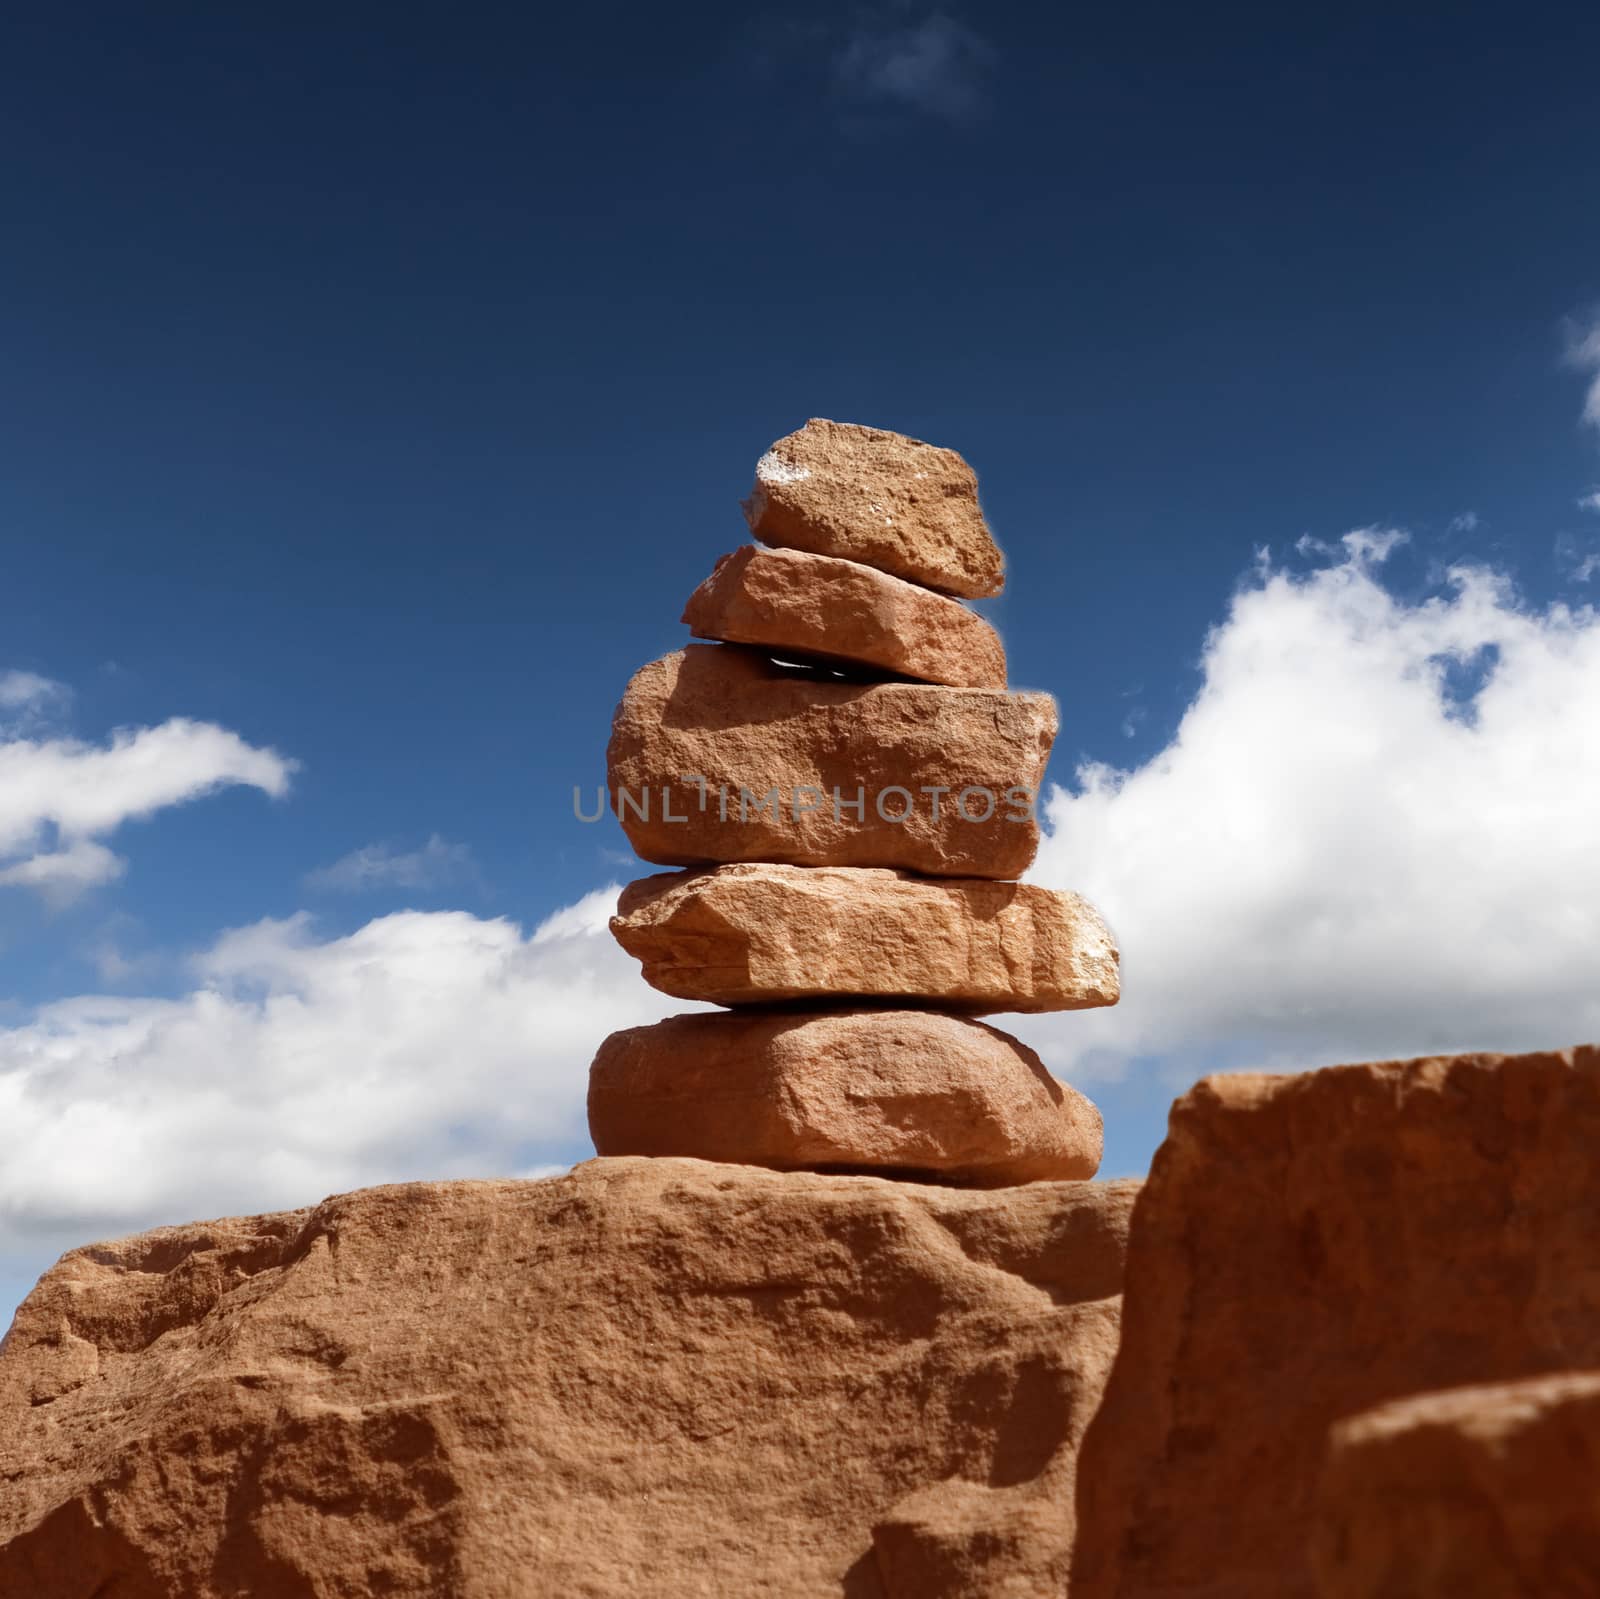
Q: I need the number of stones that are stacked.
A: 5